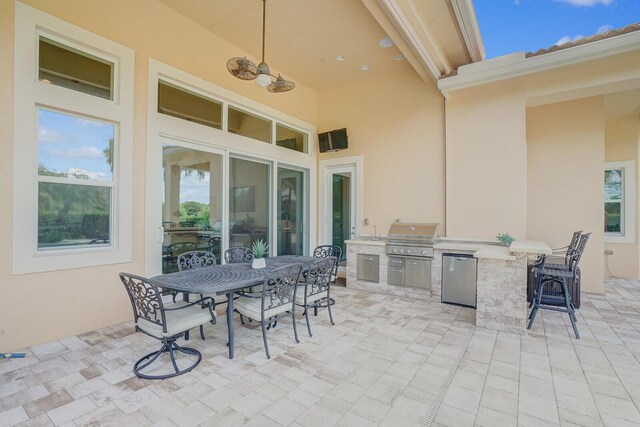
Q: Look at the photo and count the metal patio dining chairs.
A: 6